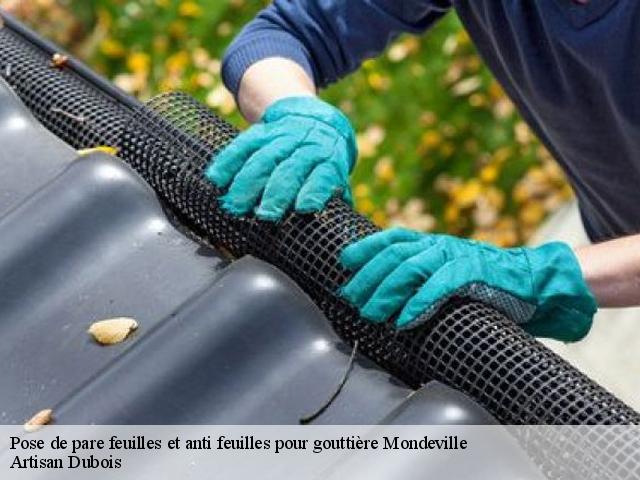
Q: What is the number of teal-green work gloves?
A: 2